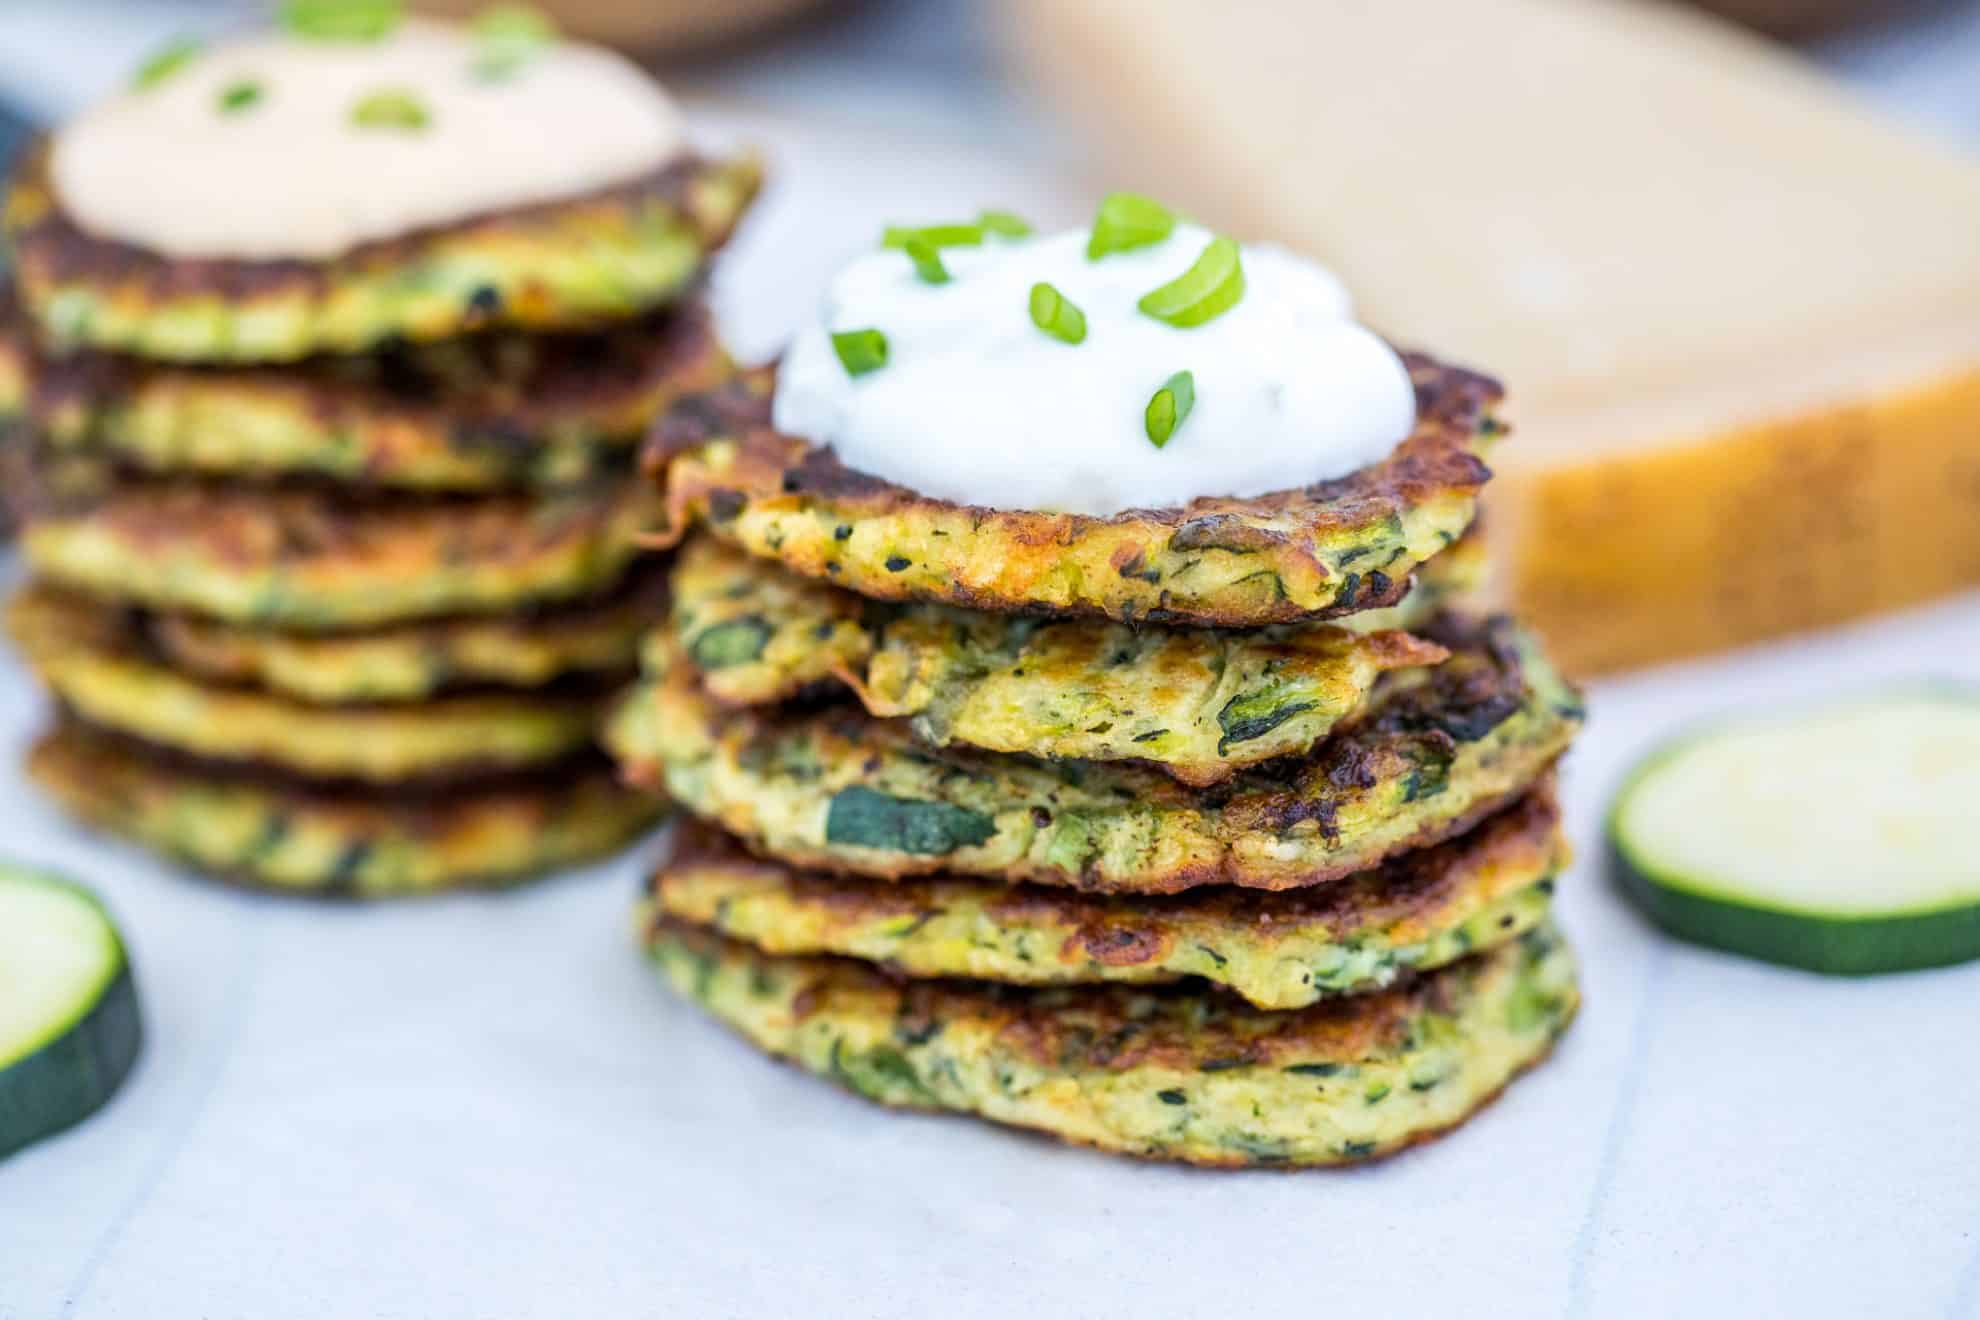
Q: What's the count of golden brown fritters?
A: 11